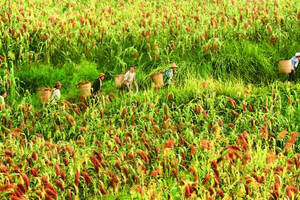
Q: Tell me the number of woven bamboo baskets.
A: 5